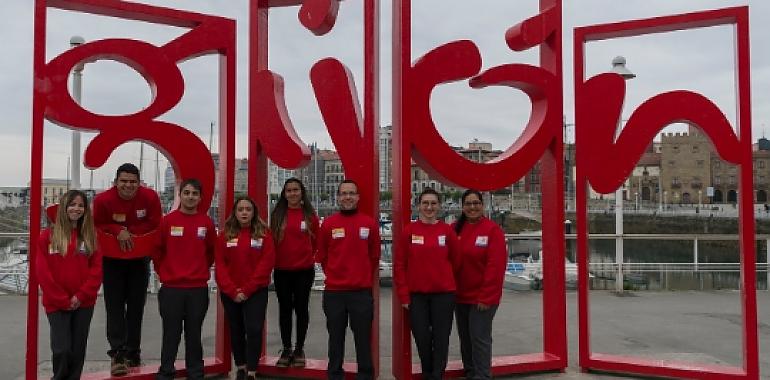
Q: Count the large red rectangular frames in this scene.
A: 4